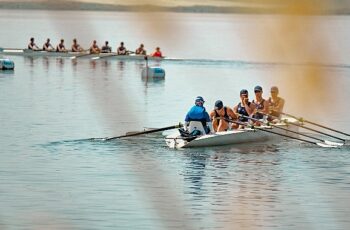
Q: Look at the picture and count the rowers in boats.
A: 14